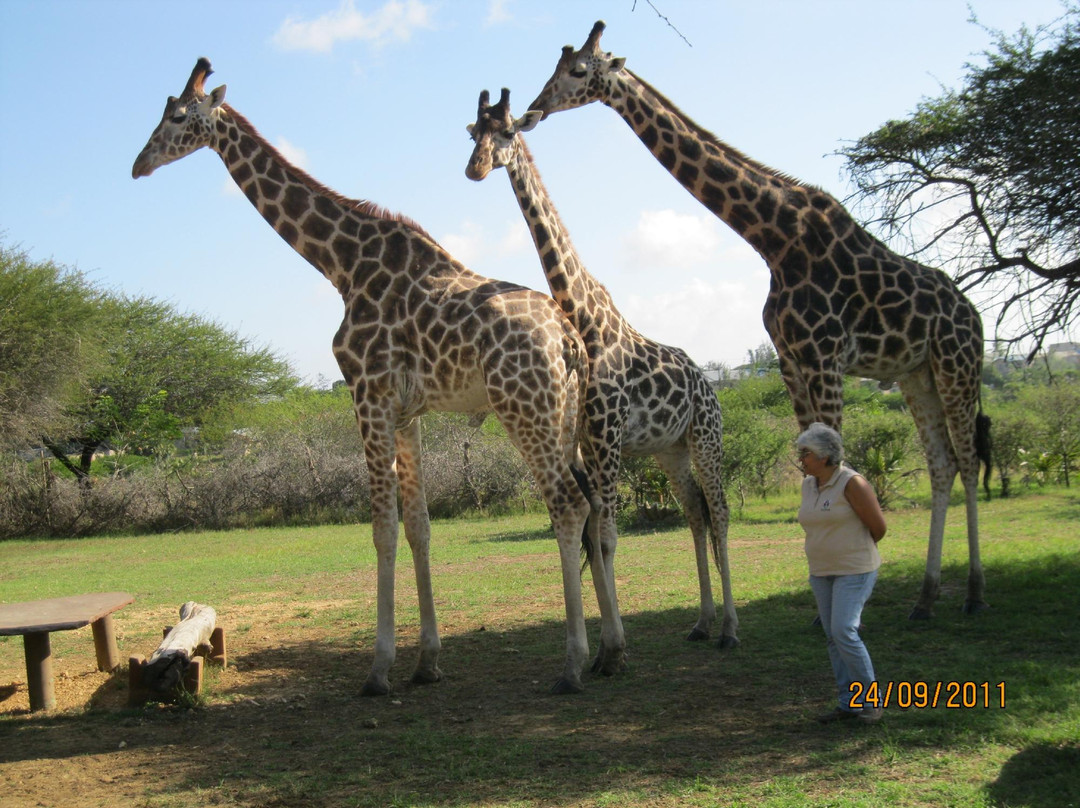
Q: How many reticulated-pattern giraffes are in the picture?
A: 3